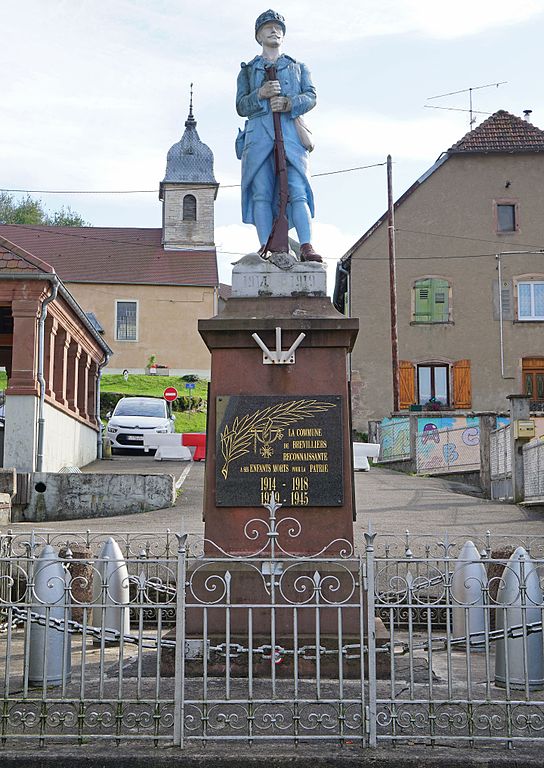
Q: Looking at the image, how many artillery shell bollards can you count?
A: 4